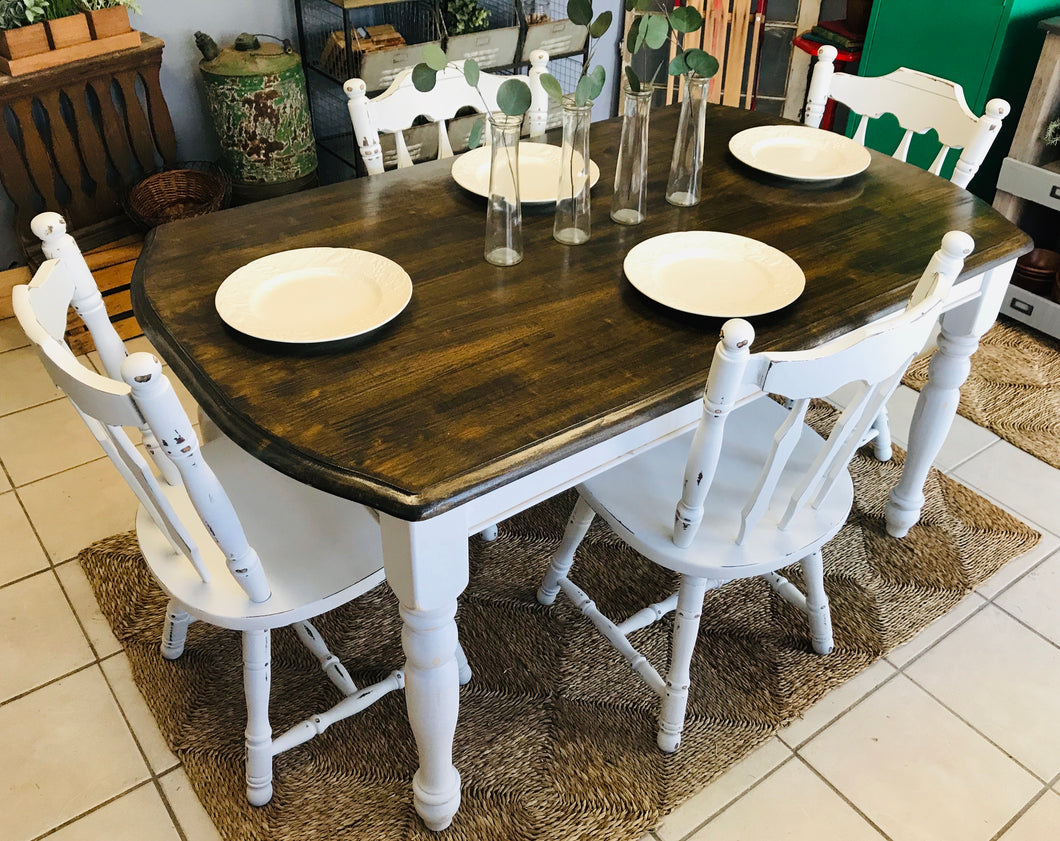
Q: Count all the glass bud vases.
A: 4